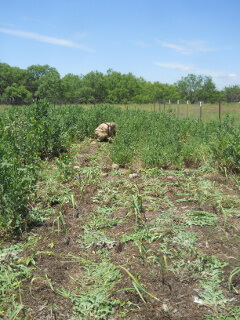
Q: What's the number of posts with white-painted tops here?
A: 4